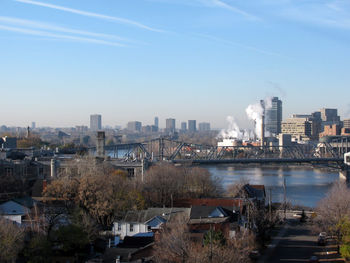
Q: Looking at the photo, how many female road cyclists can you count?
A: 0